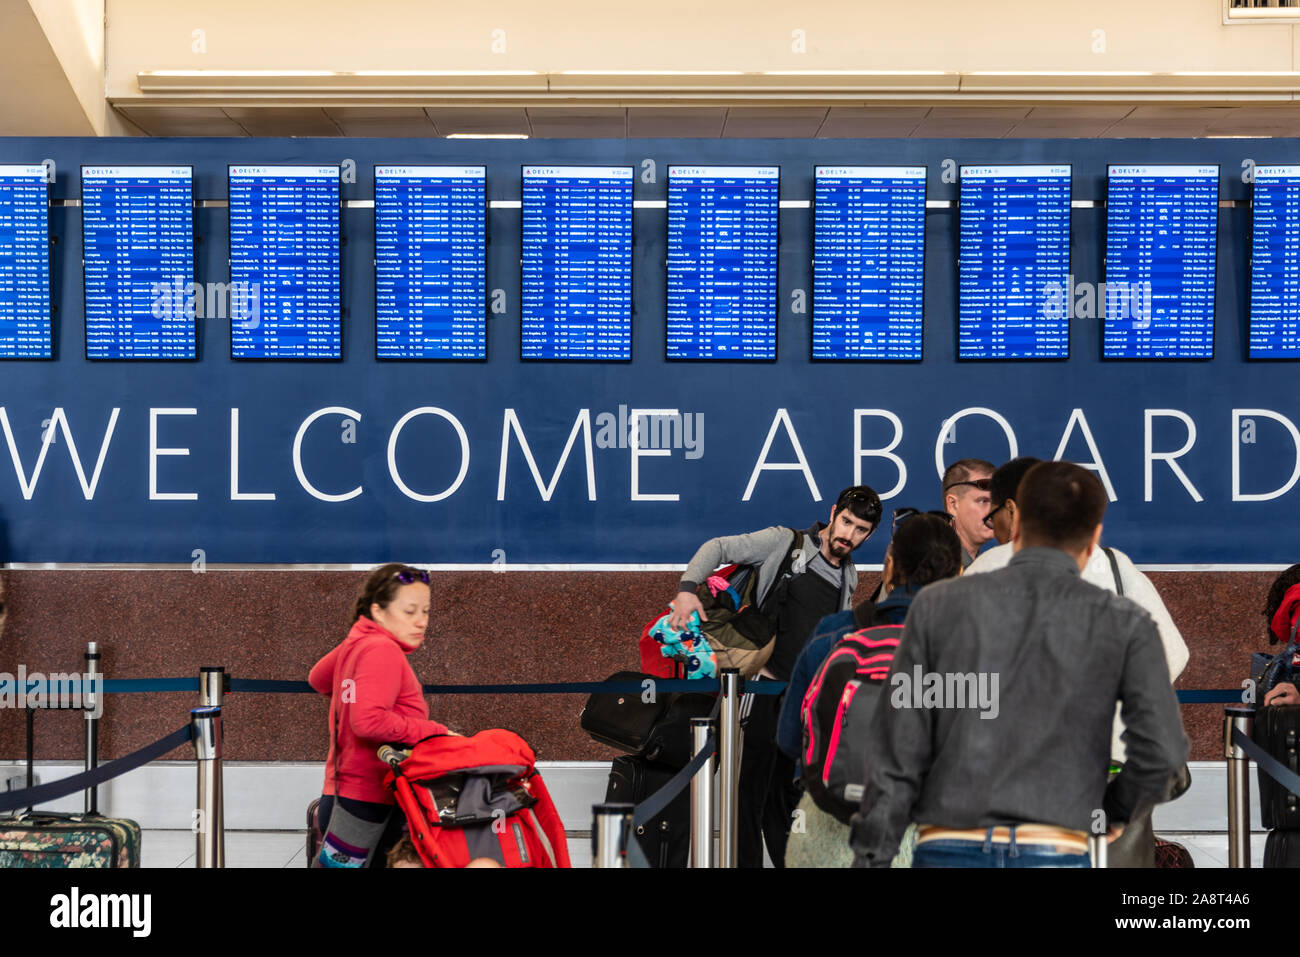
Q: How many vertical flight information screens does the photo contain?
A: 10